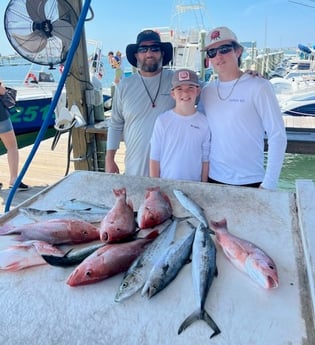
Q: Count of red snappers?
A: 6